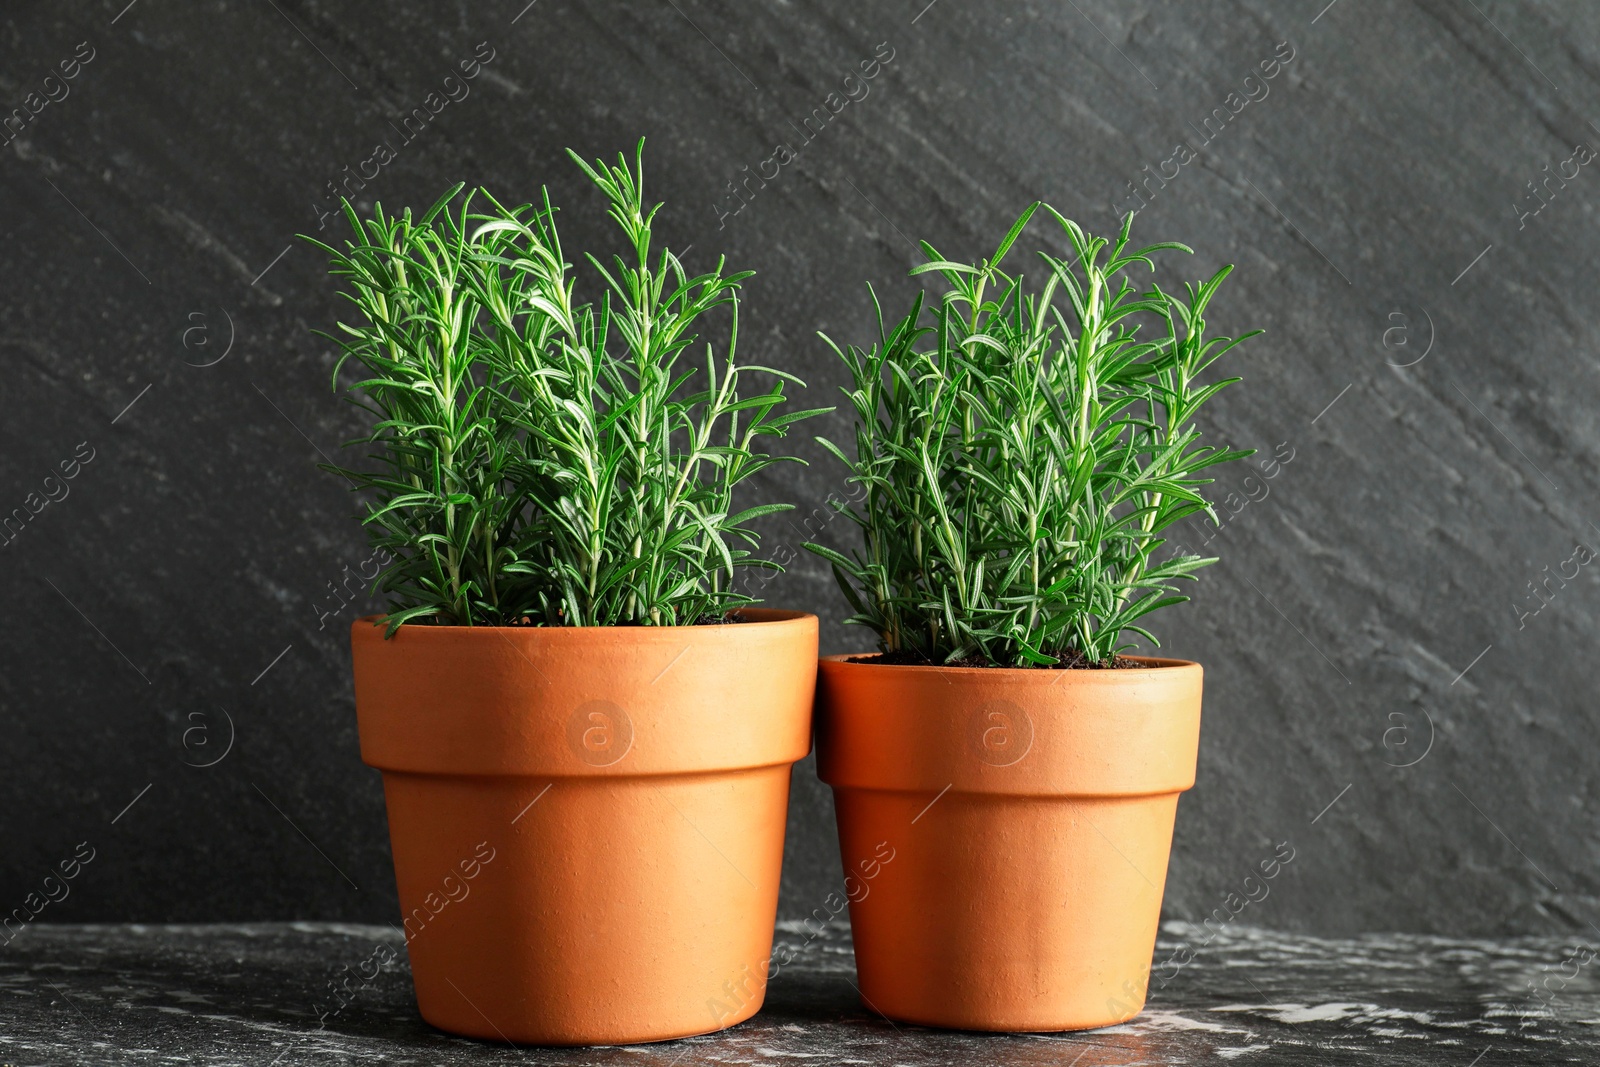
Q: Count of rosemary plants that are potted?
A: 2